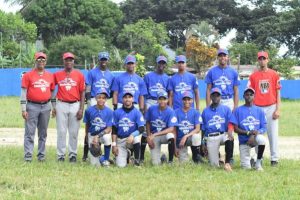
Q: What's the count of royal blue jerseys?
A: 11